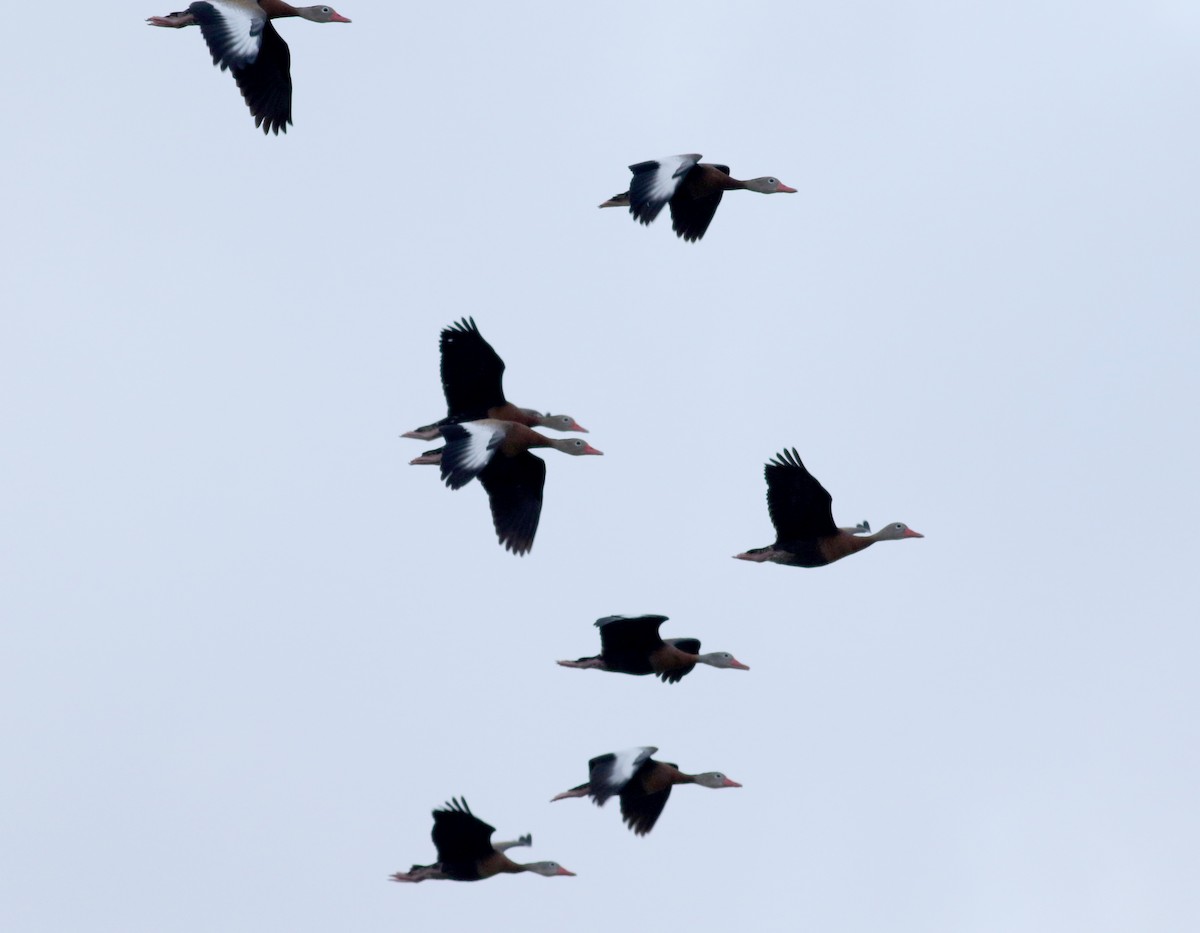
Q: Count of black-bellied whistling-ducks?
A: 8